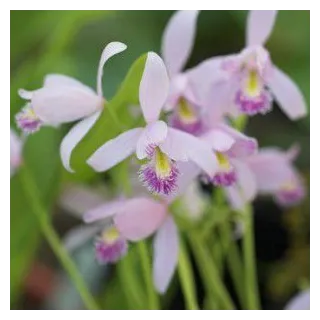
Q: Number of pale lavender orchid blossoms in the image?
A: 7